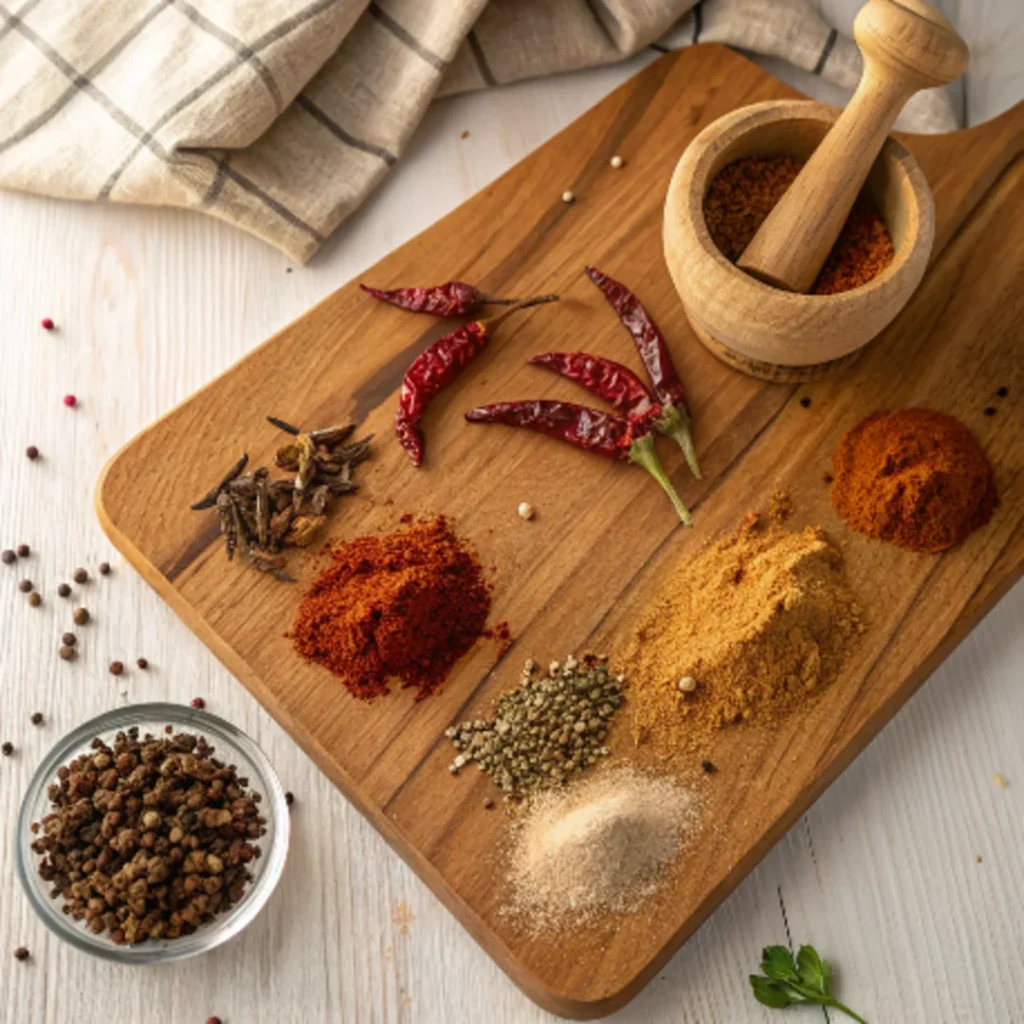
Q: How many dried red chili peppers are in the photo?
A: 5